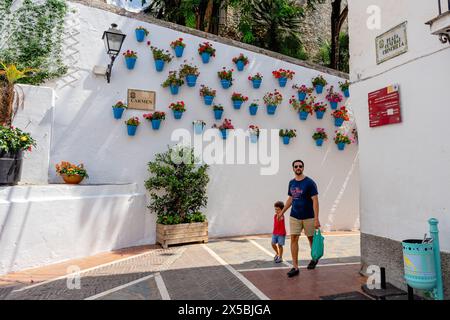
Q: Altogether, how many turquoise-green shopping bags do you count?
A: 1